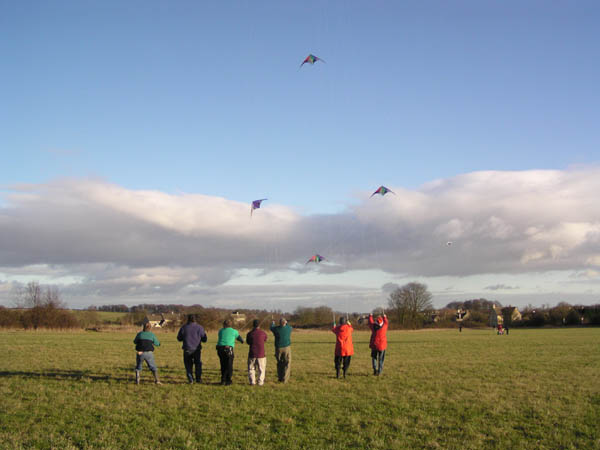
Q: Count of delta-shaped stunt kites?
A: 4